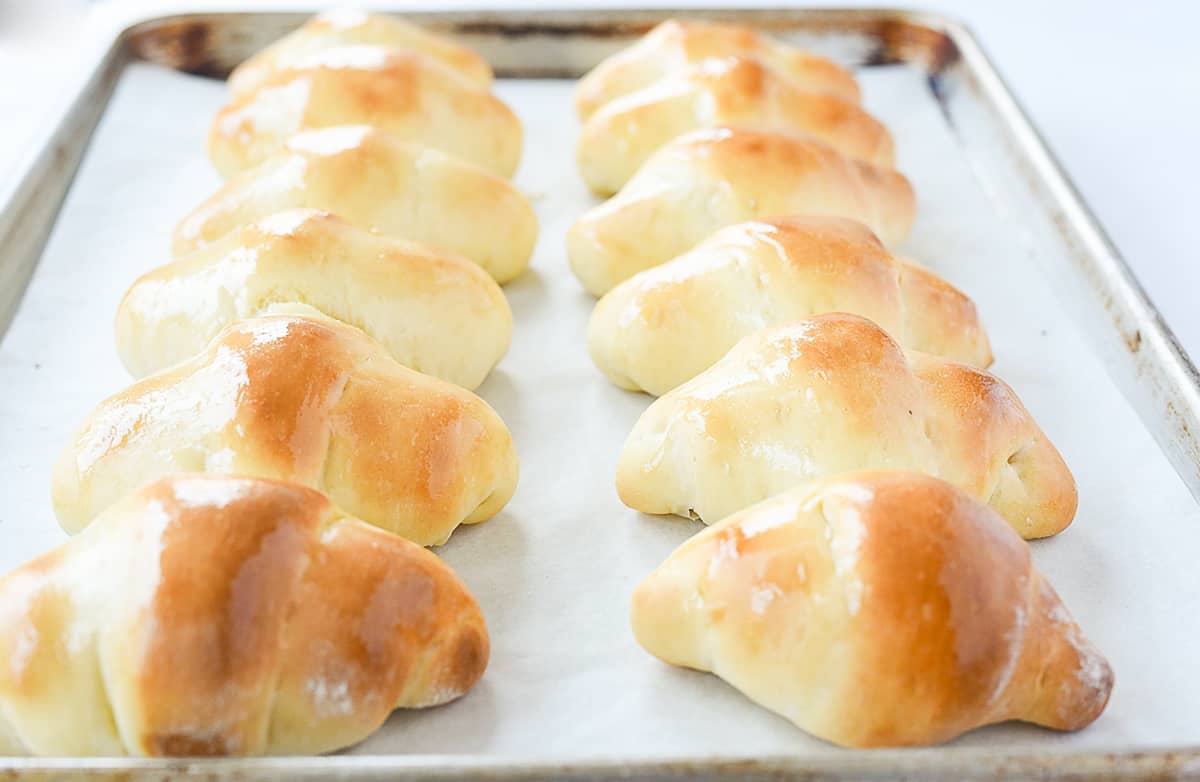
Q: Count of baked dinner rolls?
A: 12